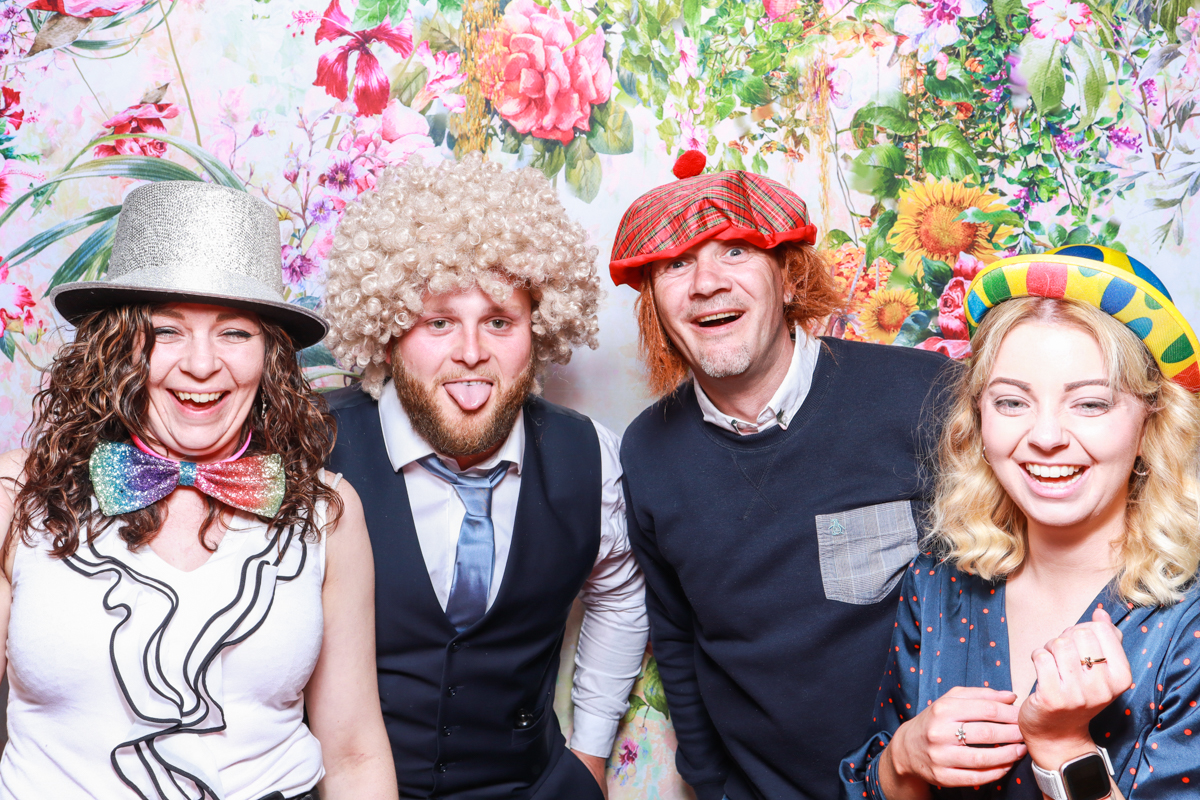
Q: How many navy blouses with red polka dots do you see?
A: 1